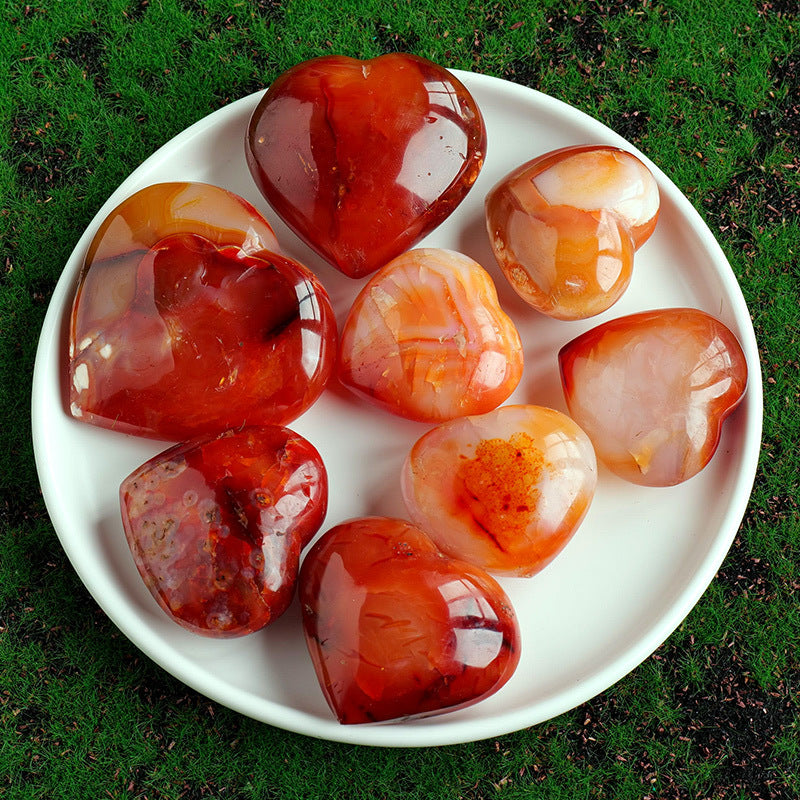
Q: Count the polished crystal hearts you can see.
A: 8